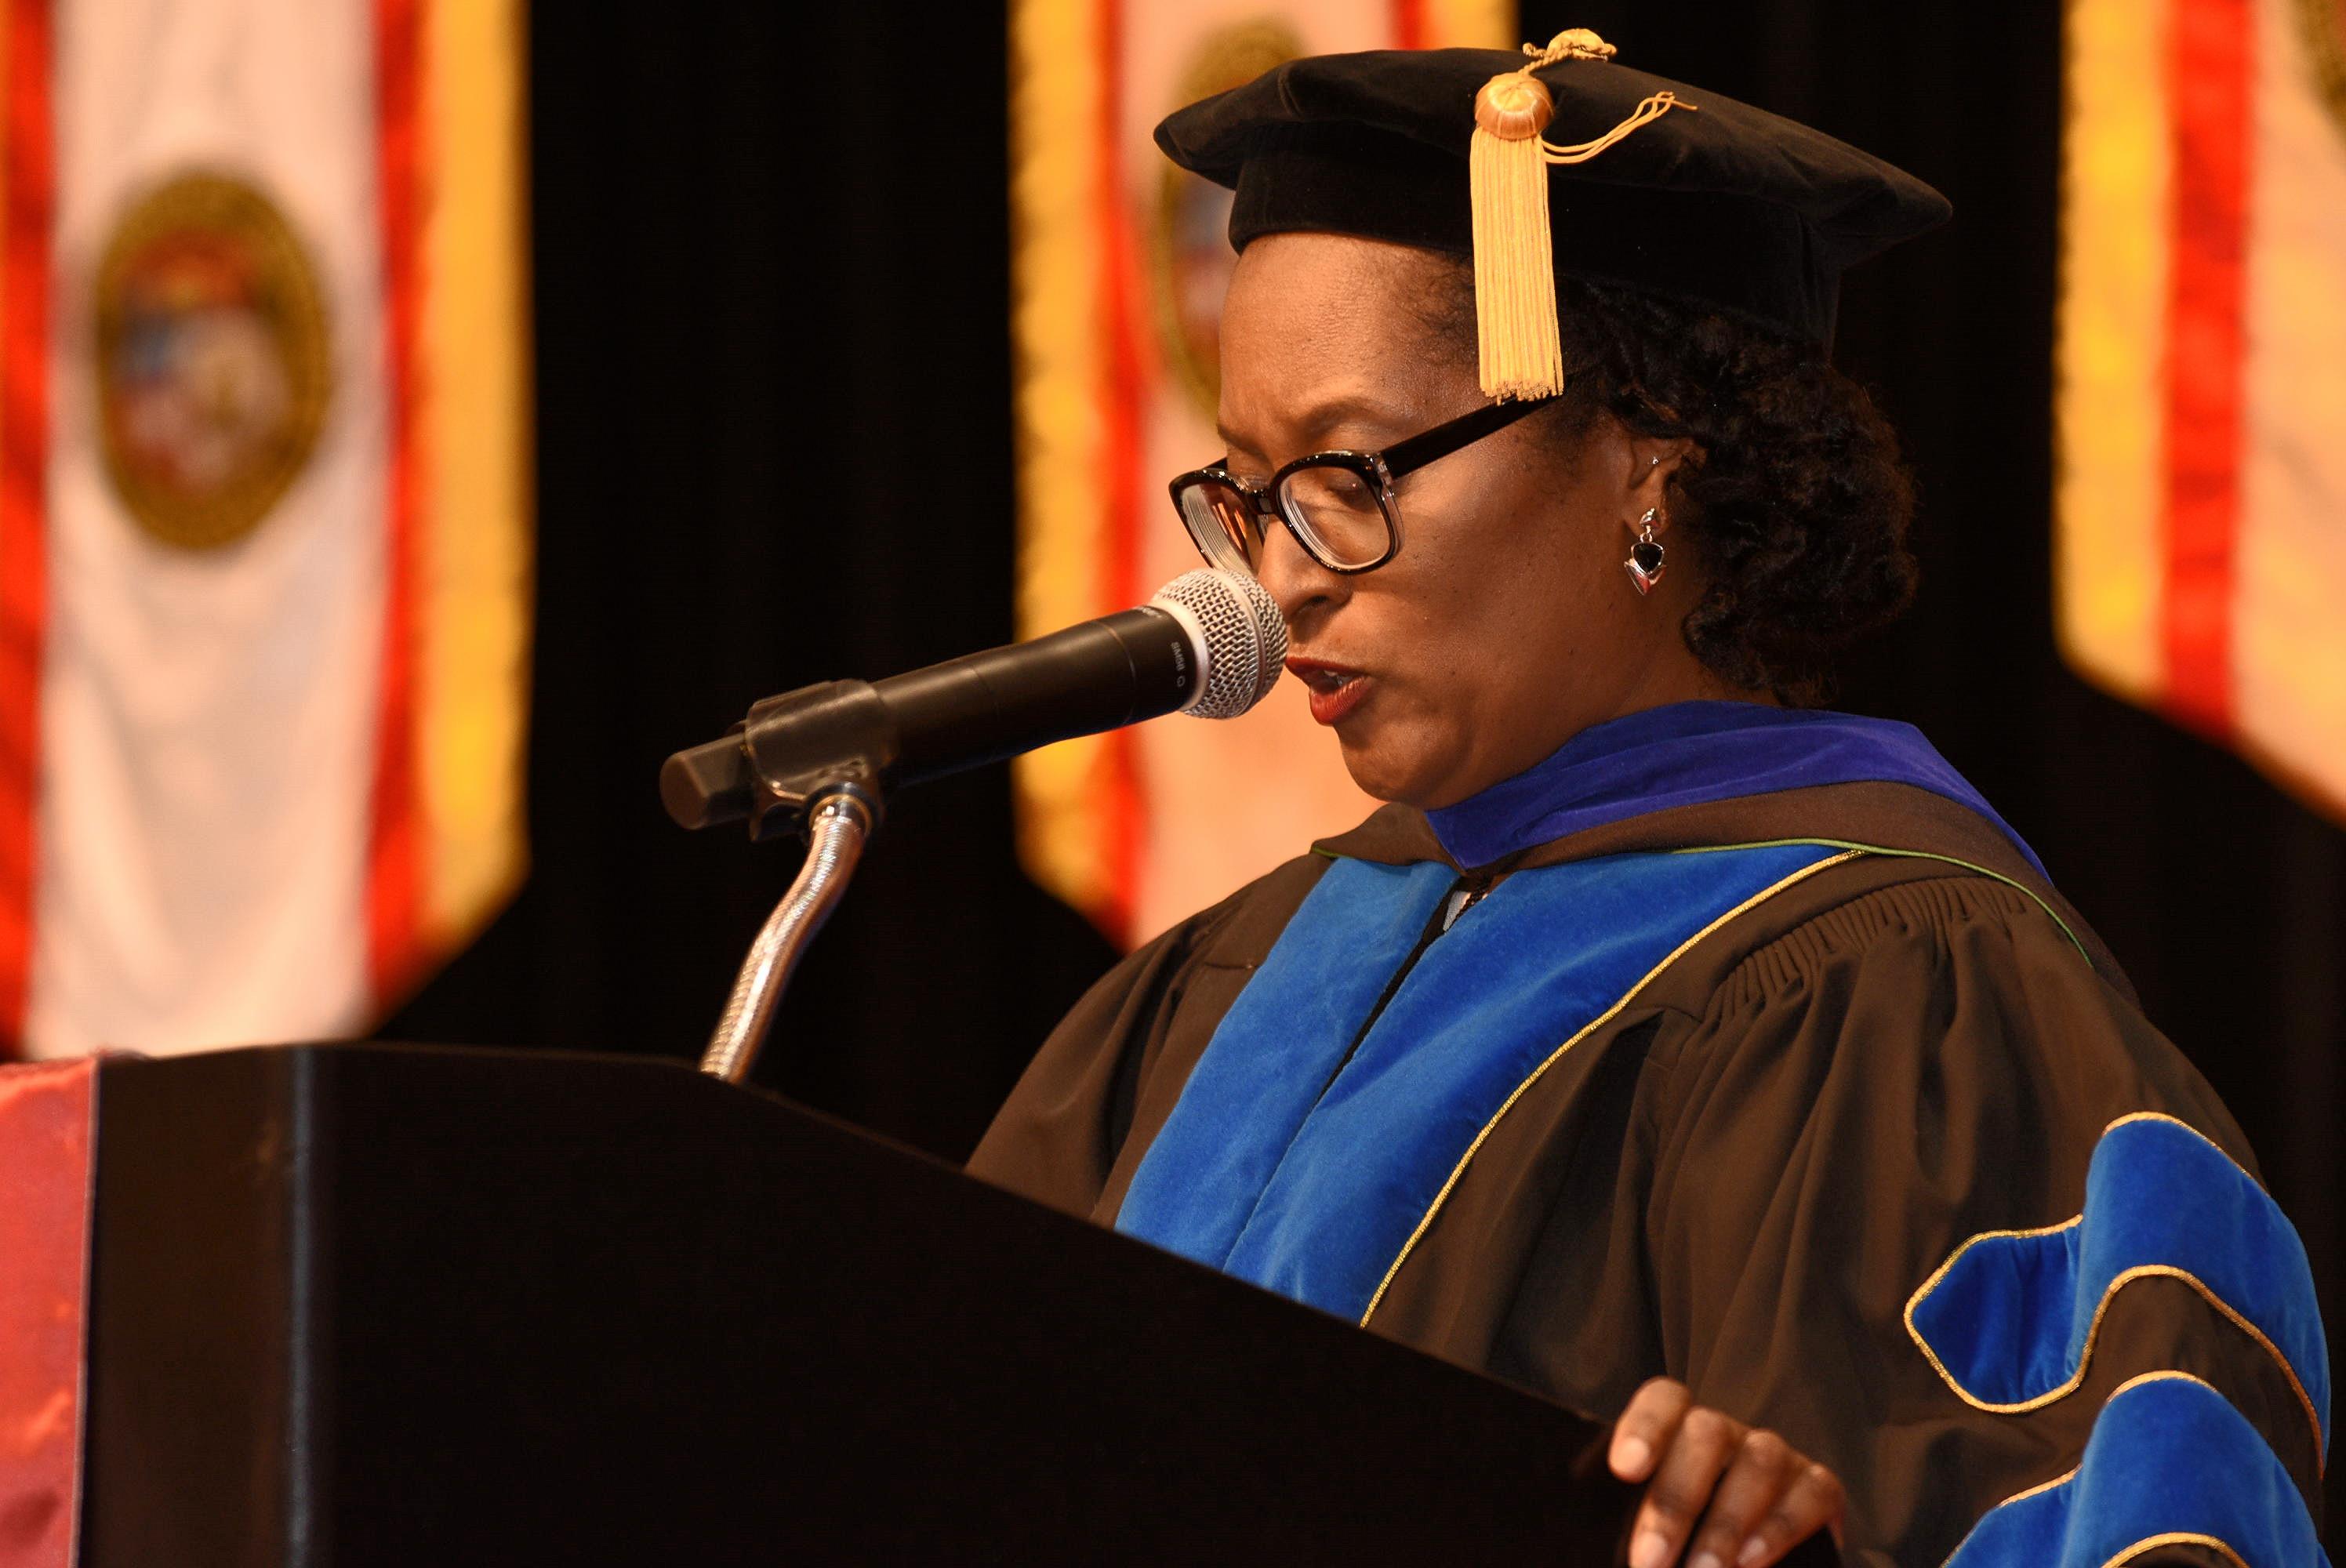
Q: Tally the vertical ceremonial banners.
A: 3